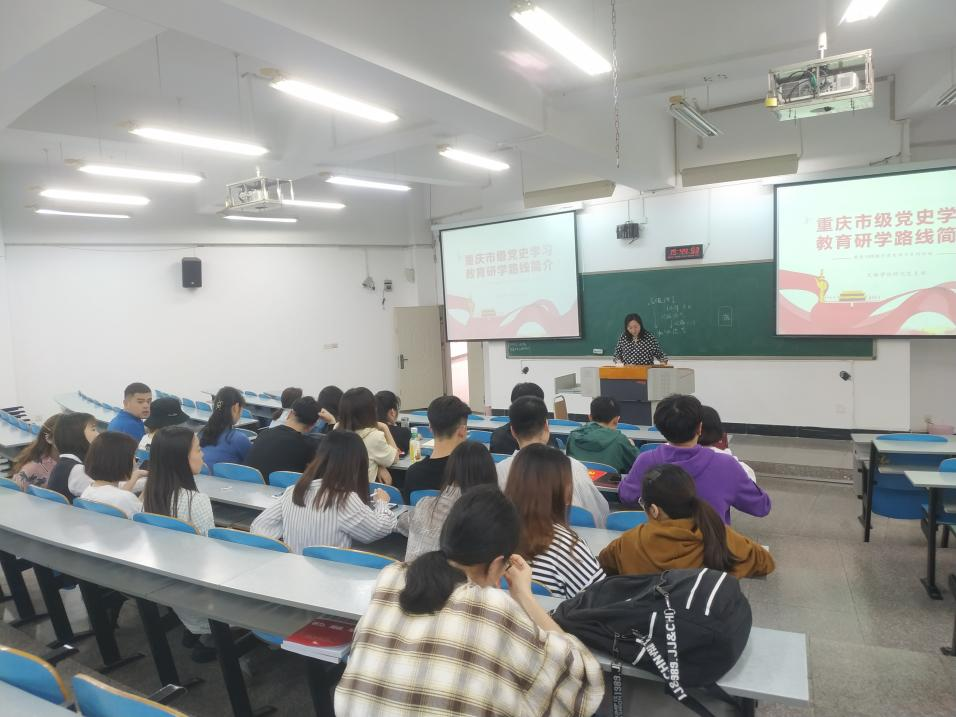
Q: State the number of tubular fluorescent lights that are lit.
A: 11